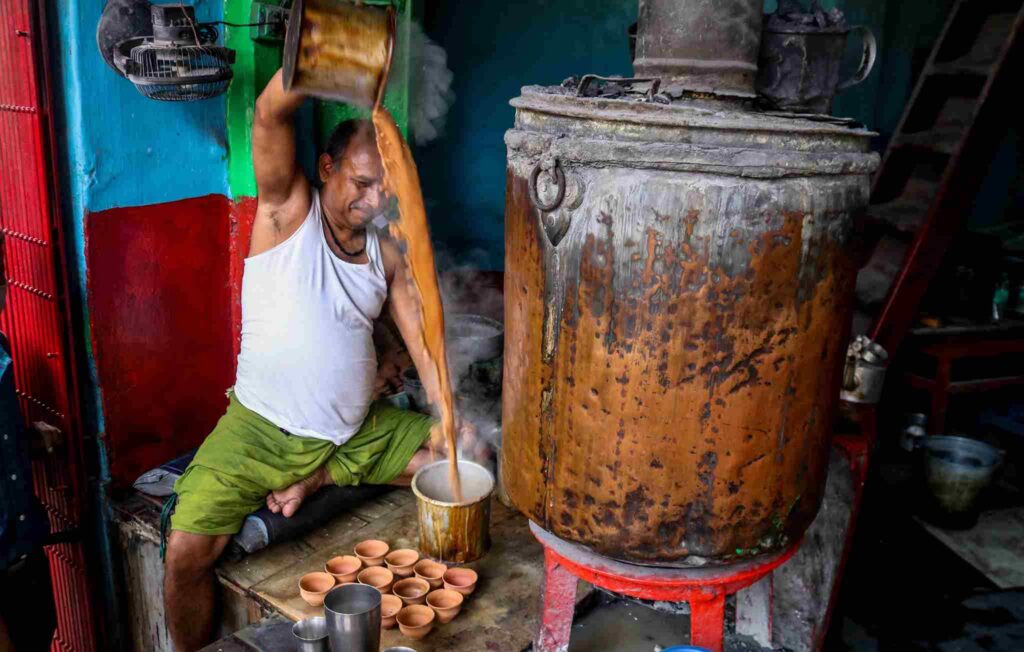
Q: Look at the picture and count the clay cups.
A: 11